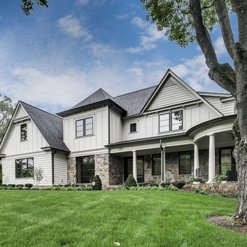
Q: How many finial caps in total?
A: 0